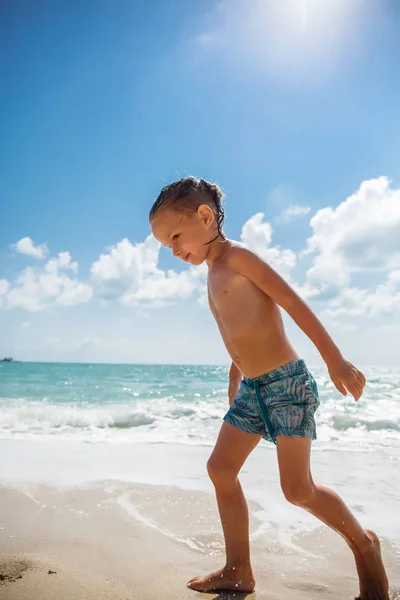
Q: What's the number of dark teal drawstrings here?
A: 1